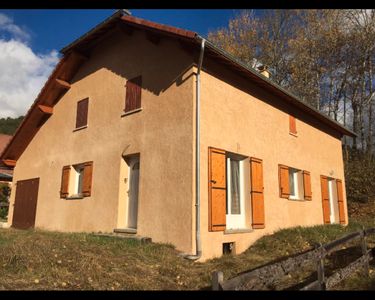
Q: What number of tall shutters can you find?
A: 4